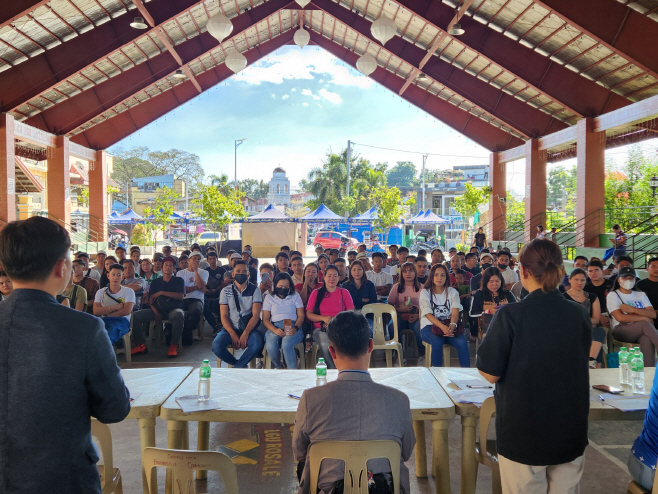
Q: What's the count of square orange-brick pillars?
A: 6